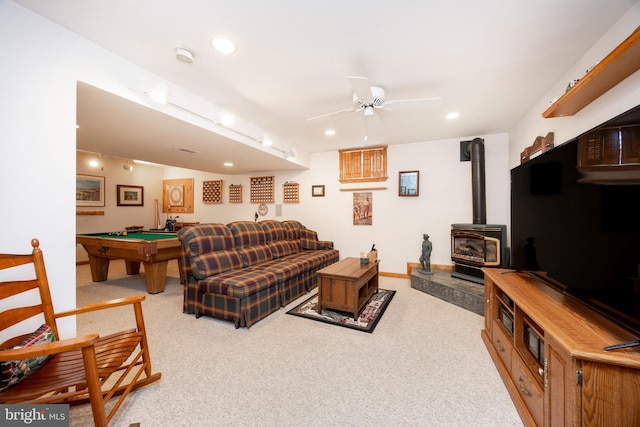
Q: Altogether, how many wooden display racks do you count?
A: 4